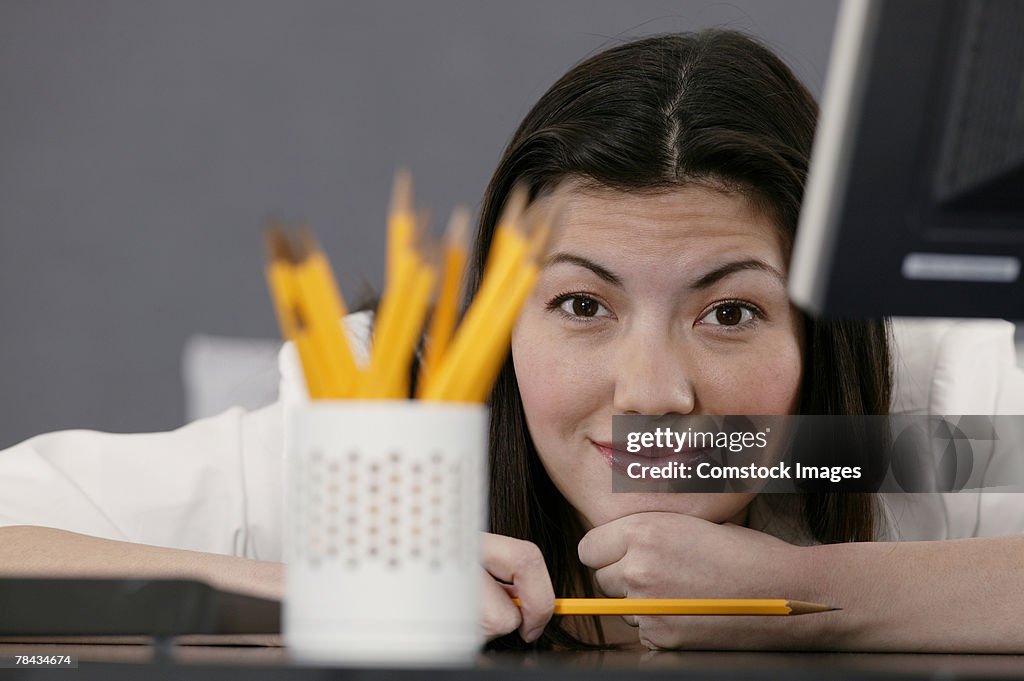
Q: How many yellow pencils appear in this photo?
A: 9